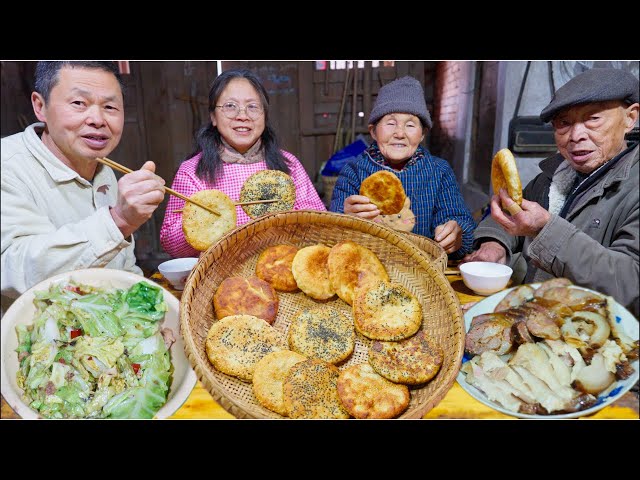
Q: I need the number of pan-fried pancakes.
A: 15